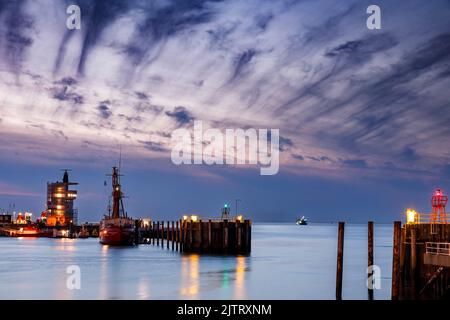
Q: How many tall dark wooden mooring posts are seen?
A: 3